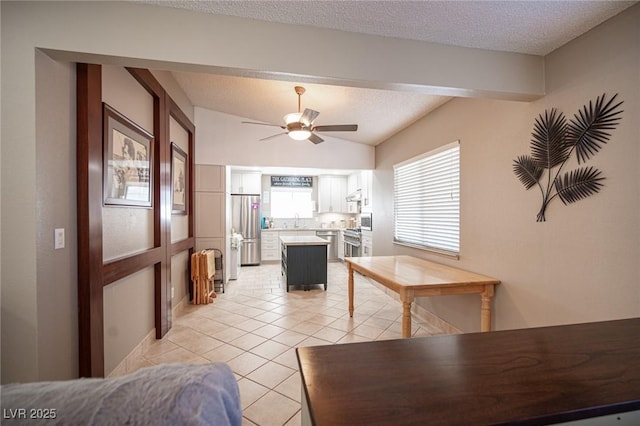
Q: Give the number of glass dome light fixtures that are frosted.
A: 1